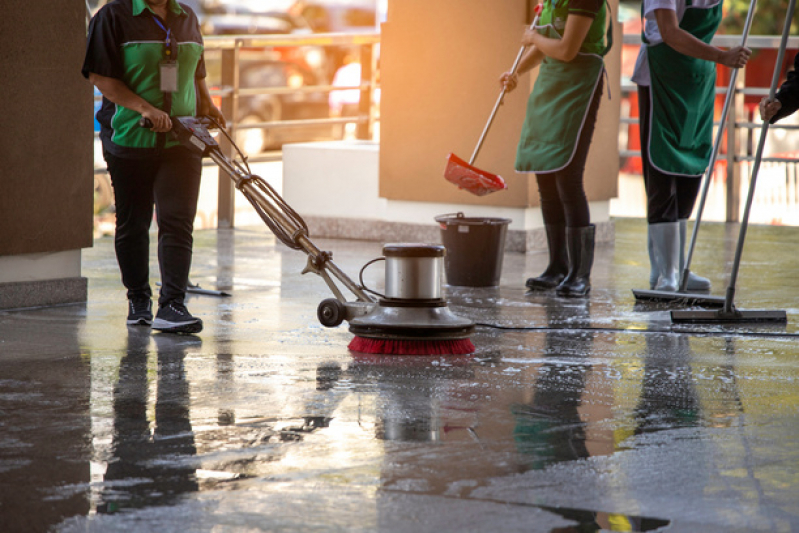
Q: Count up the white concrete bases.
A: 2